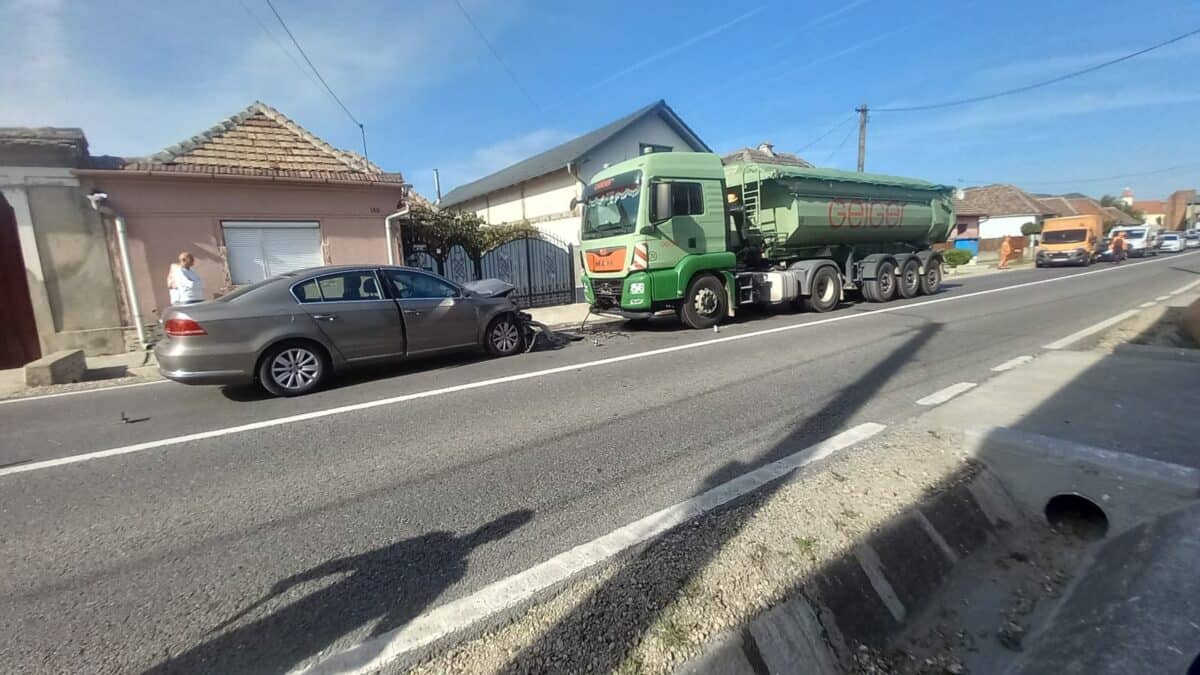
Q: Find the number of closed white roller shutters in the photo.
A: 1